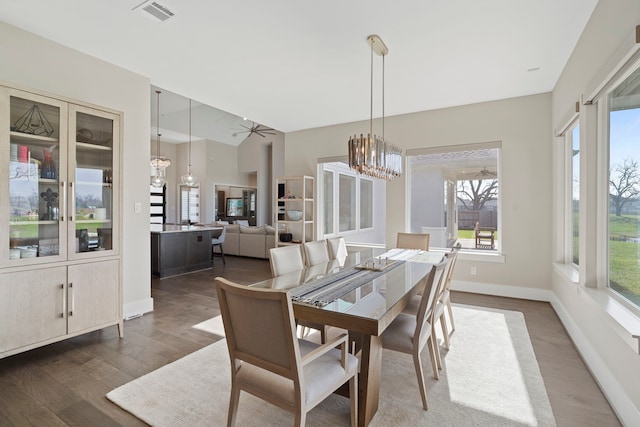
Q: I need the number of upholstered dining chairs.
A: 8